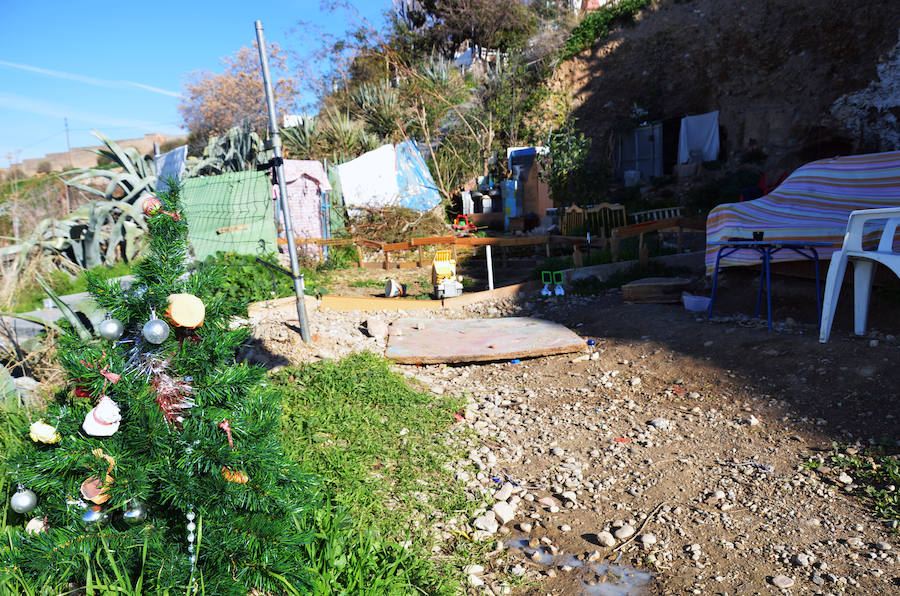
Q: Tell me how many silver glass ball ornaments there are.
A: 5